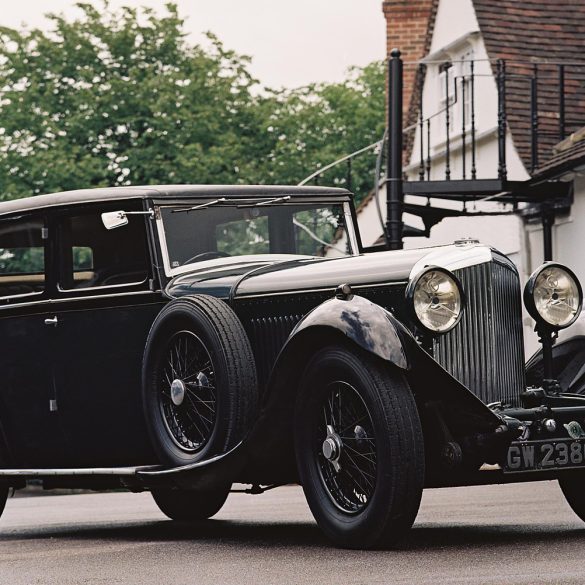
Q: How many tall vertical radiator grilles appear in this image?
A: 1